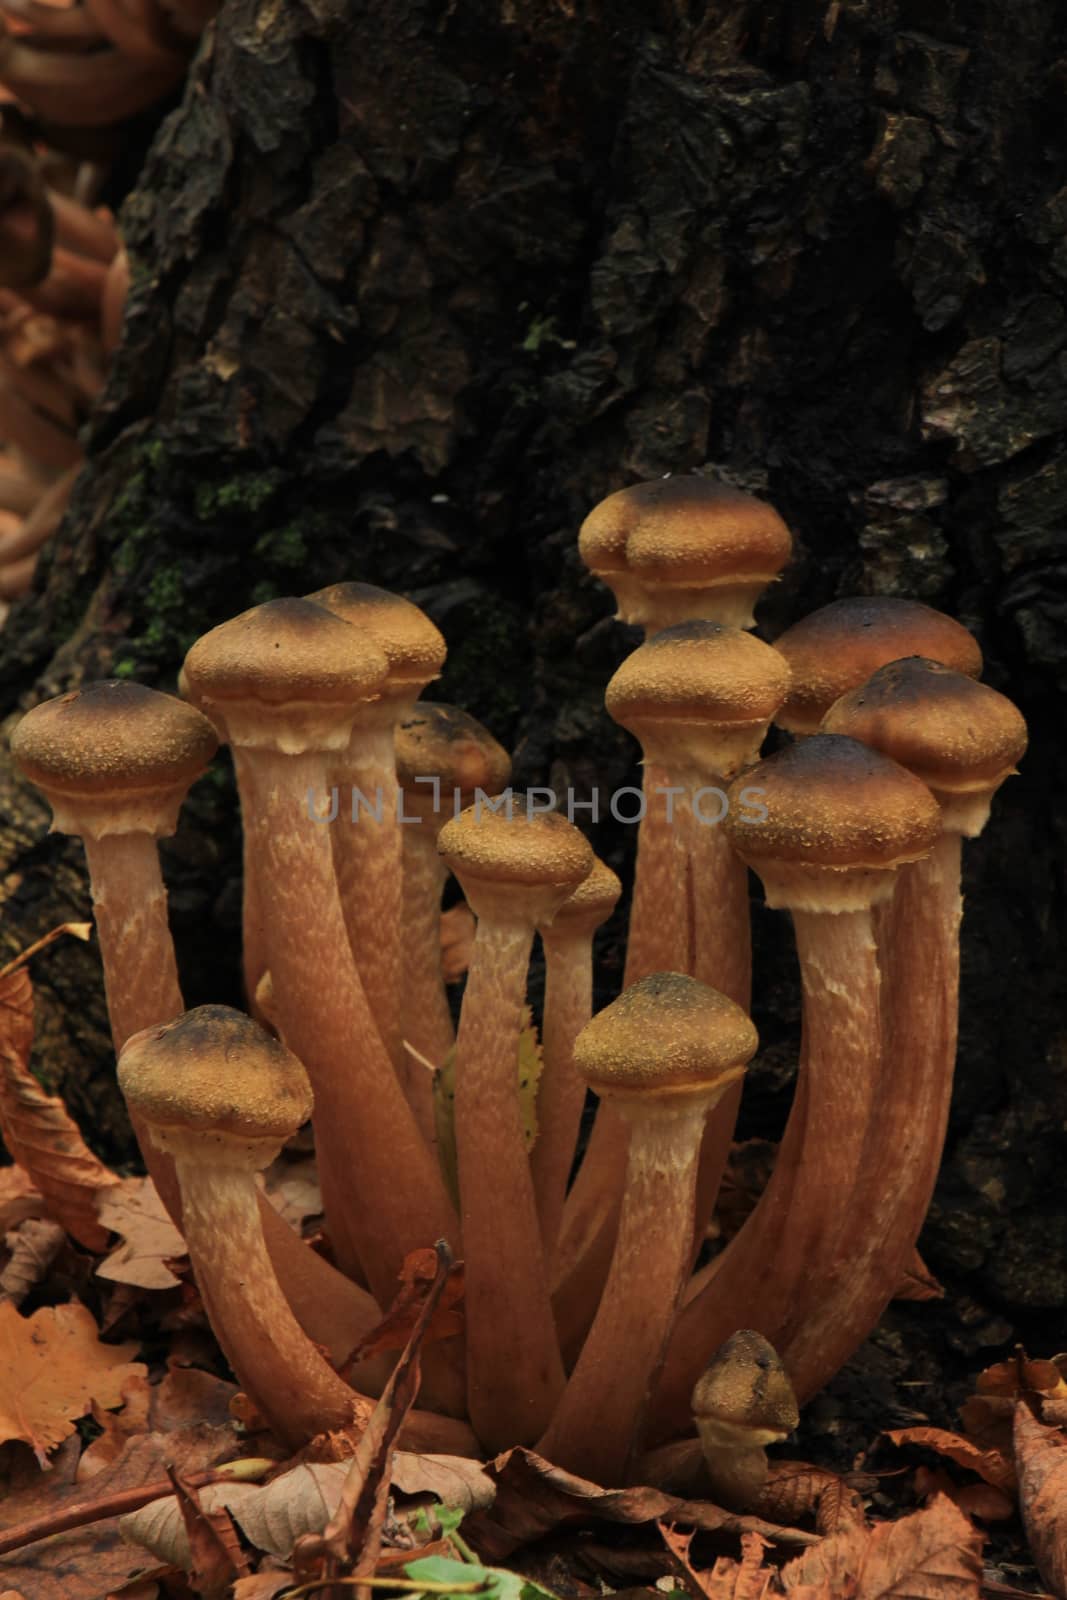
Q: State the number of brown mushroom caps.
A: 14